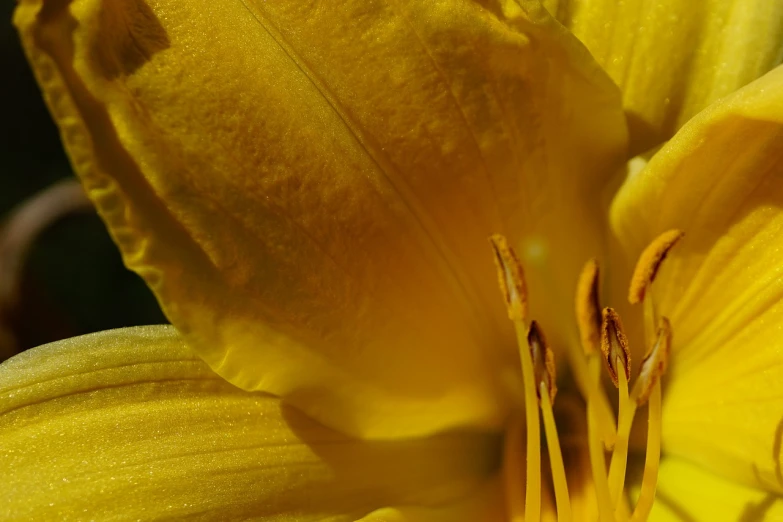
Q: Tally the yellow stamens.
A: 6